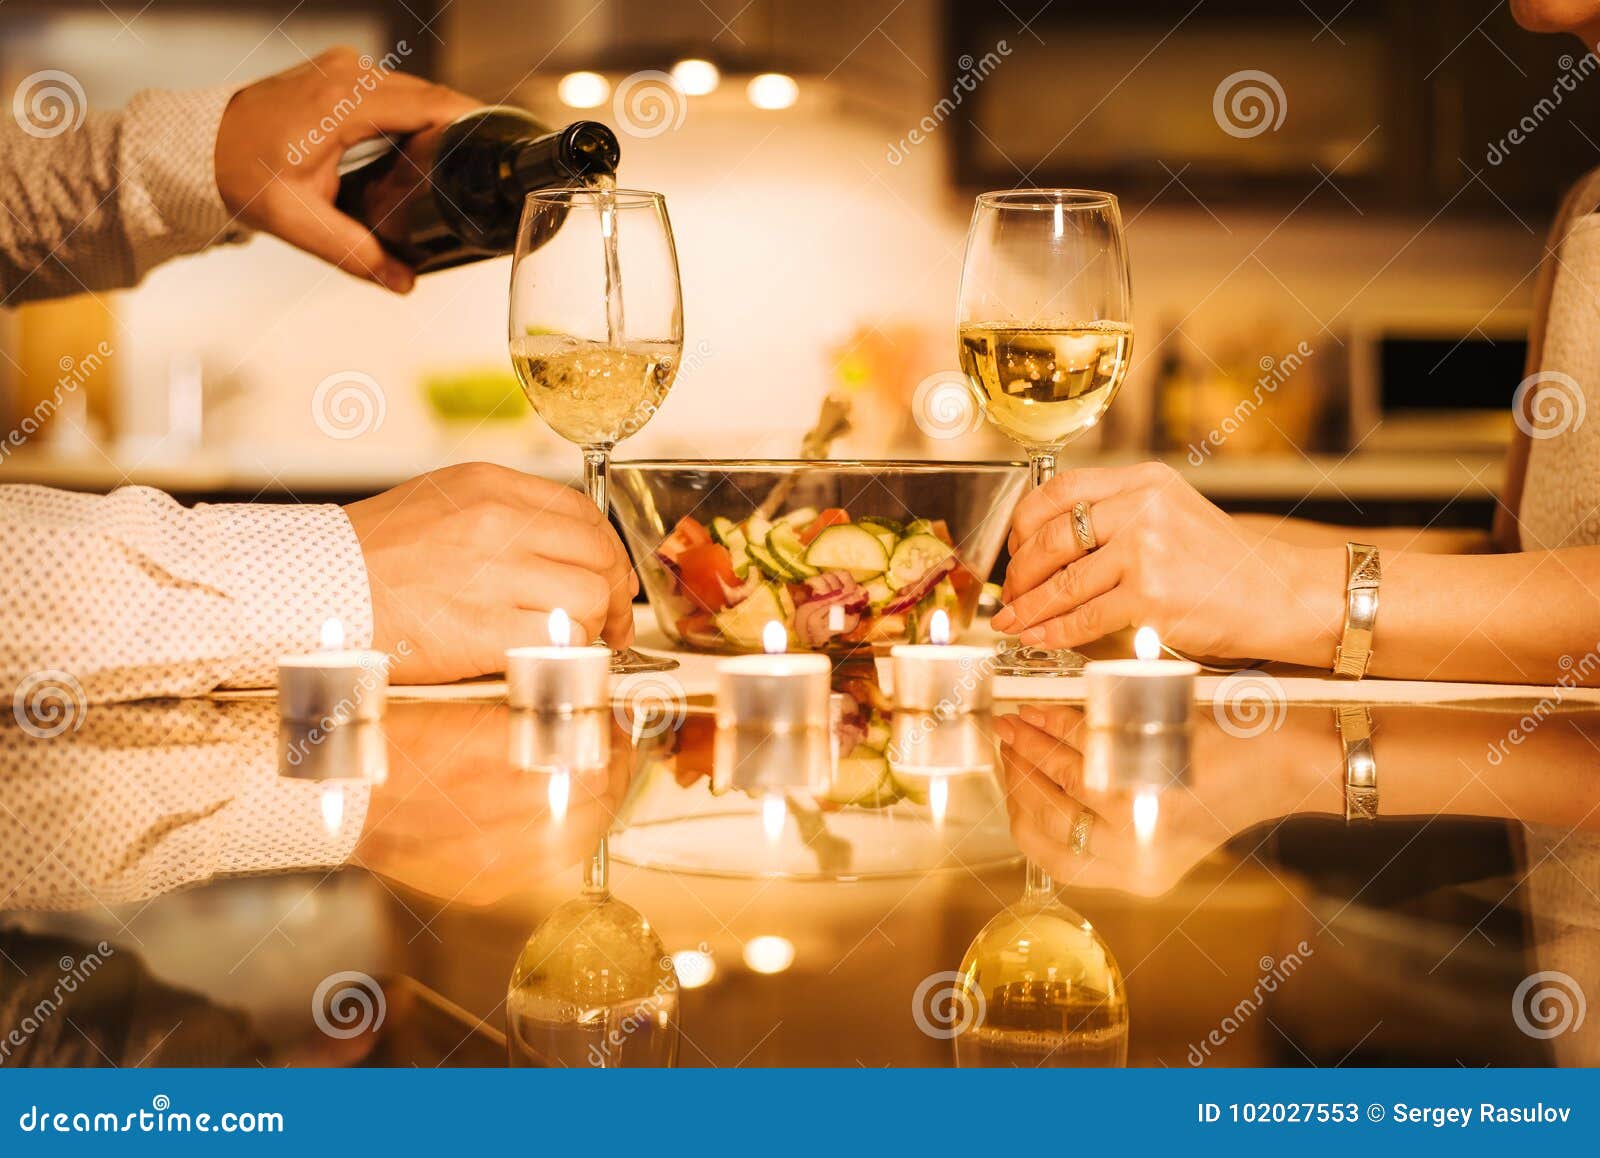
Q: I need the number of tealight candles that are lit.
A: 5